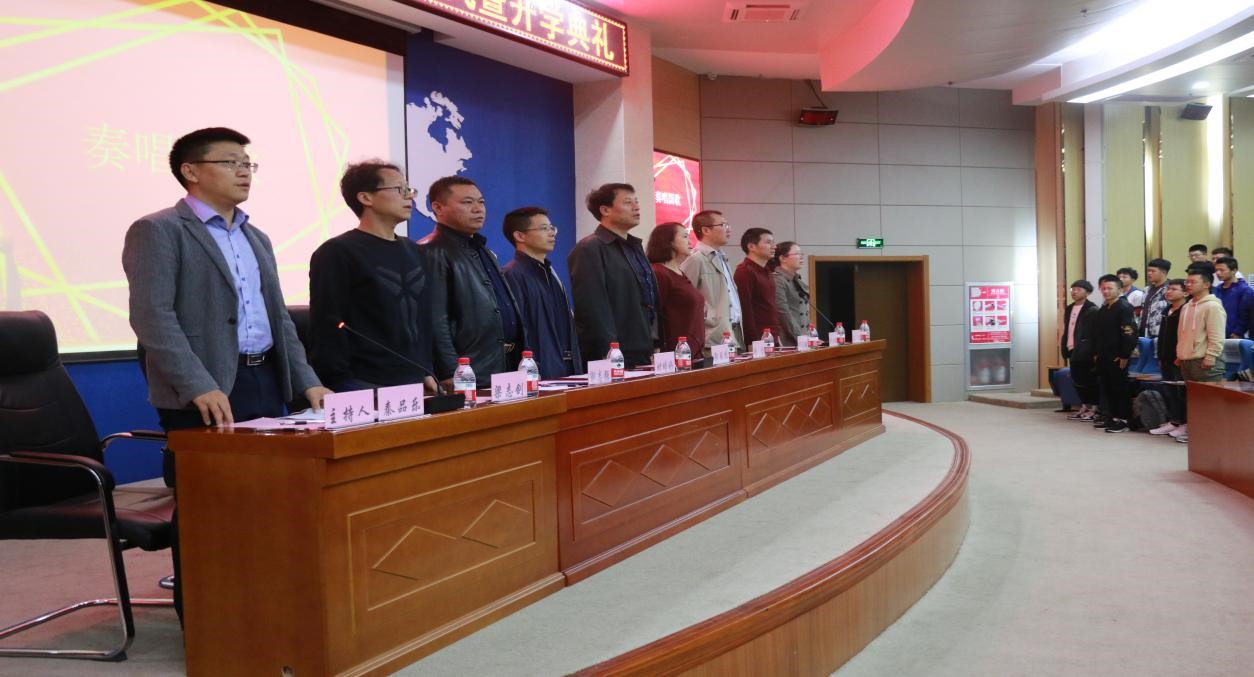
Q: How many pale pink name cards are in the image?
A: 10